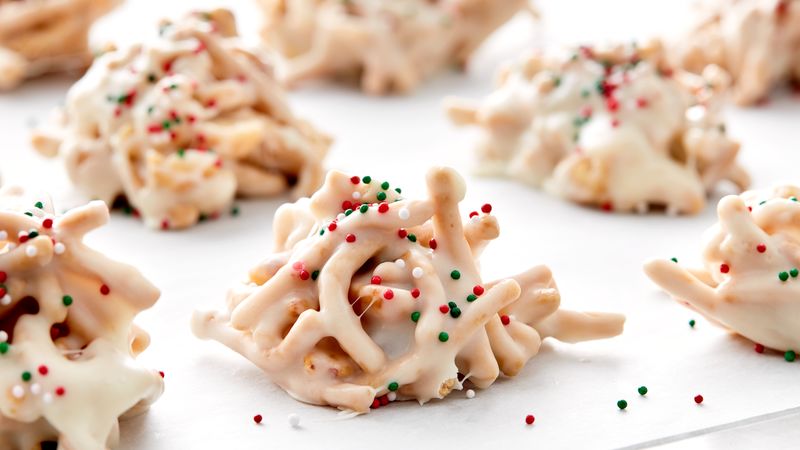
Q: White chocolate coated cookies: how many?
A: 8